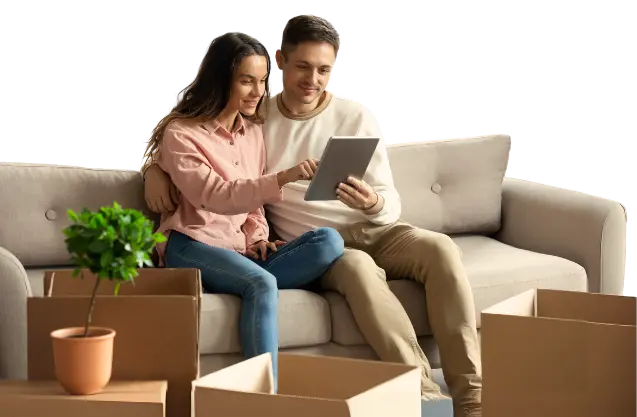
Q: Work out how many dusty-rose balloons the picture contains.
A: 0